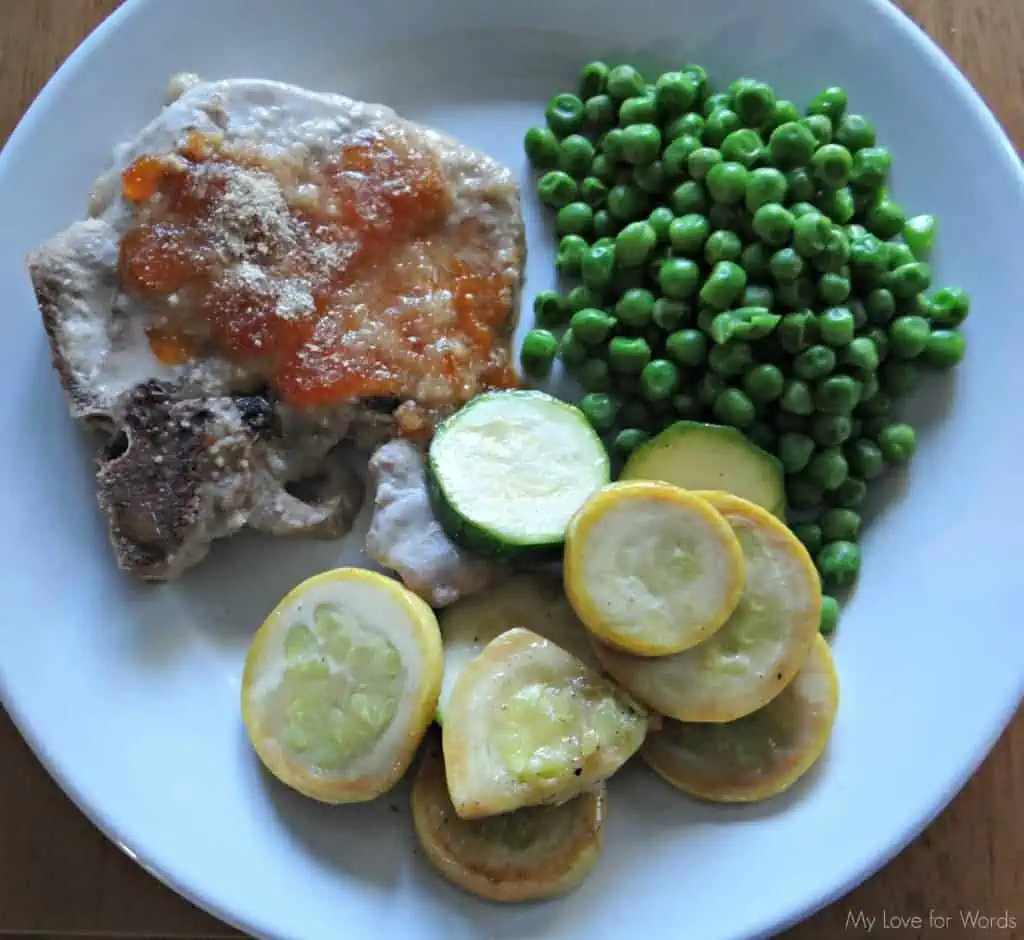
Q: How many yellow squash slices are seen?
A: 6